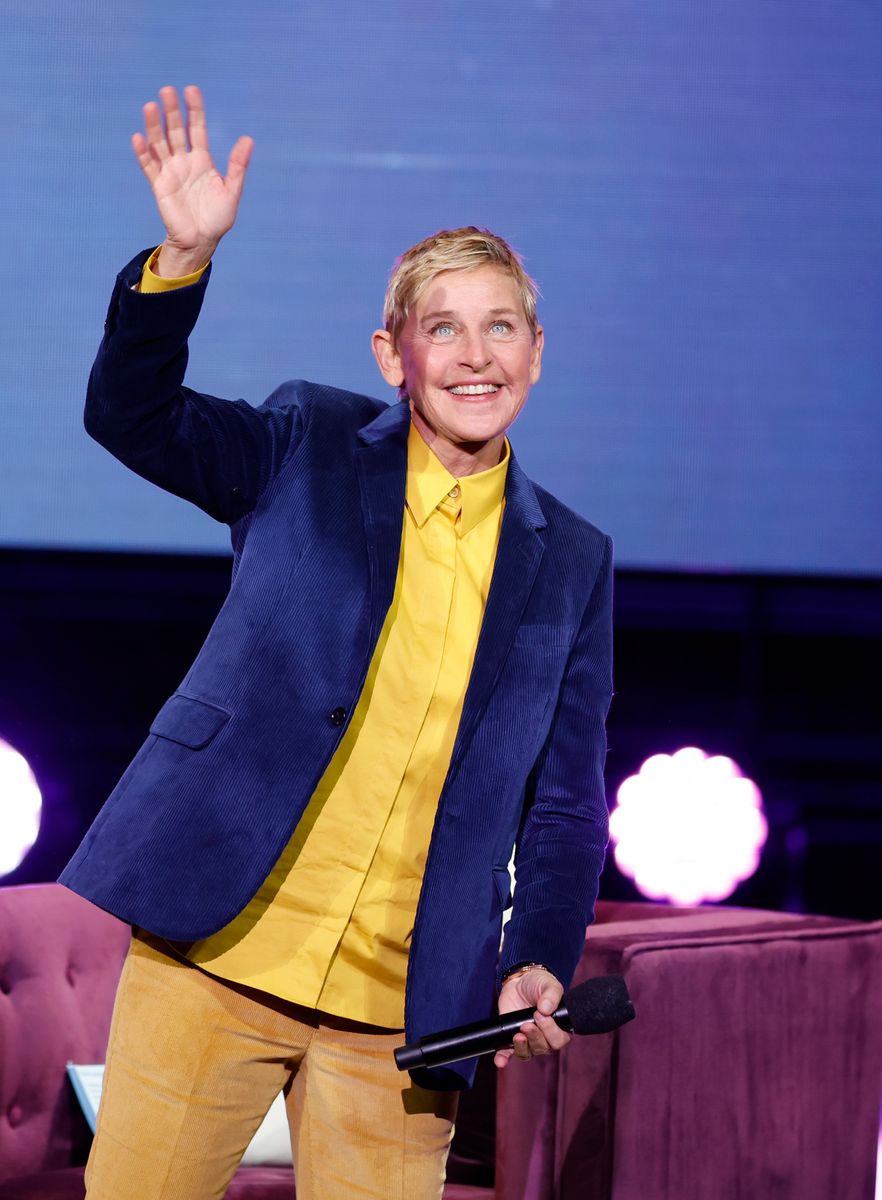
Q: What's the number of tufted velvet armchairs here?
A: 2